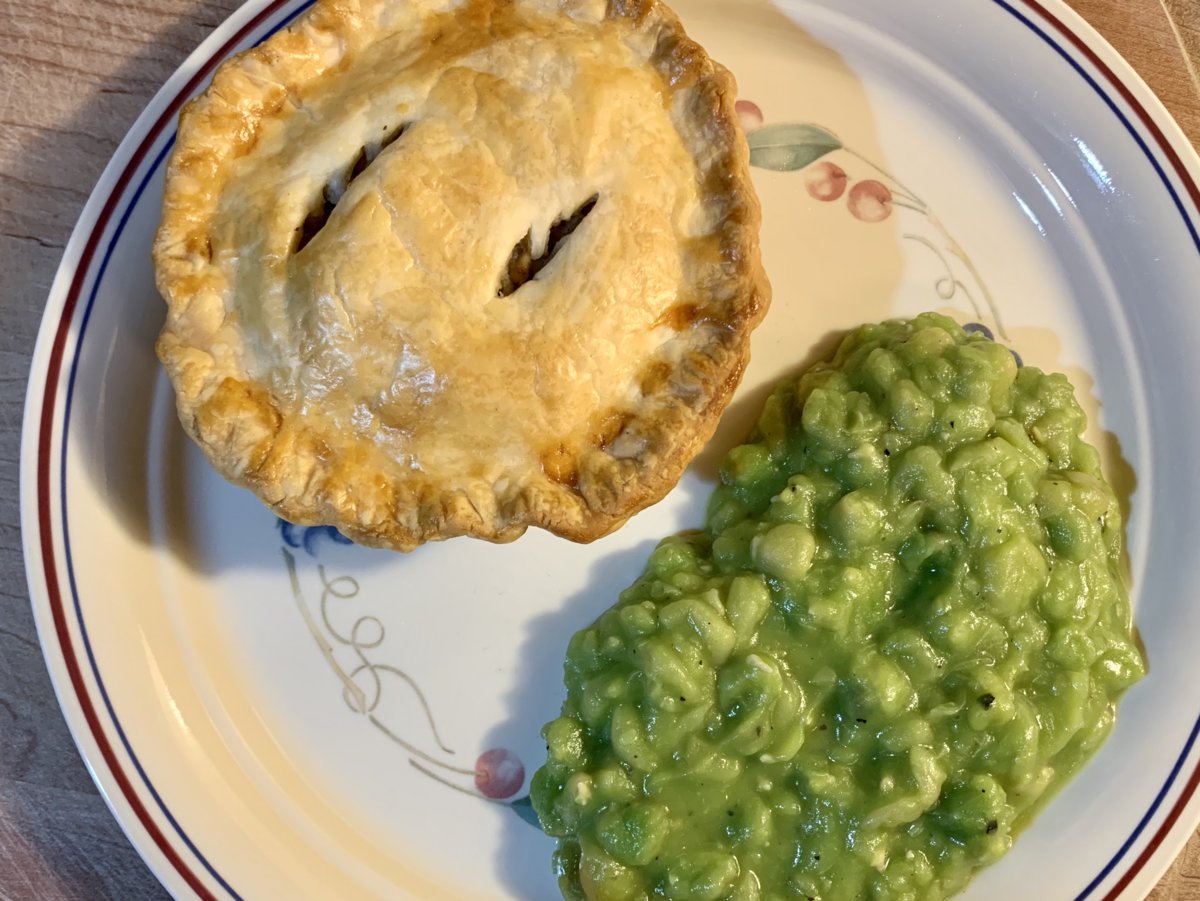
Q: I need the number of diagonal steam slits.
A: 2